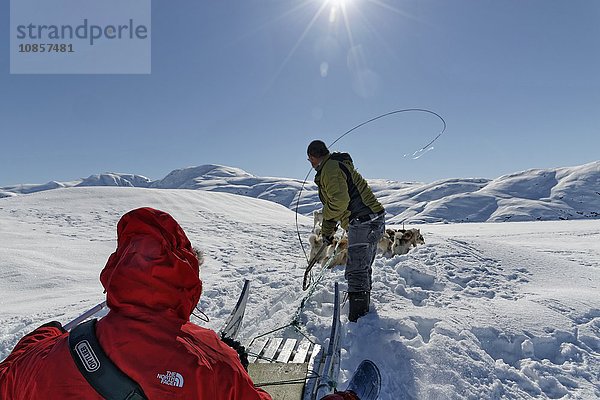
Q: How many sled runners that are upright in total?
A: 2